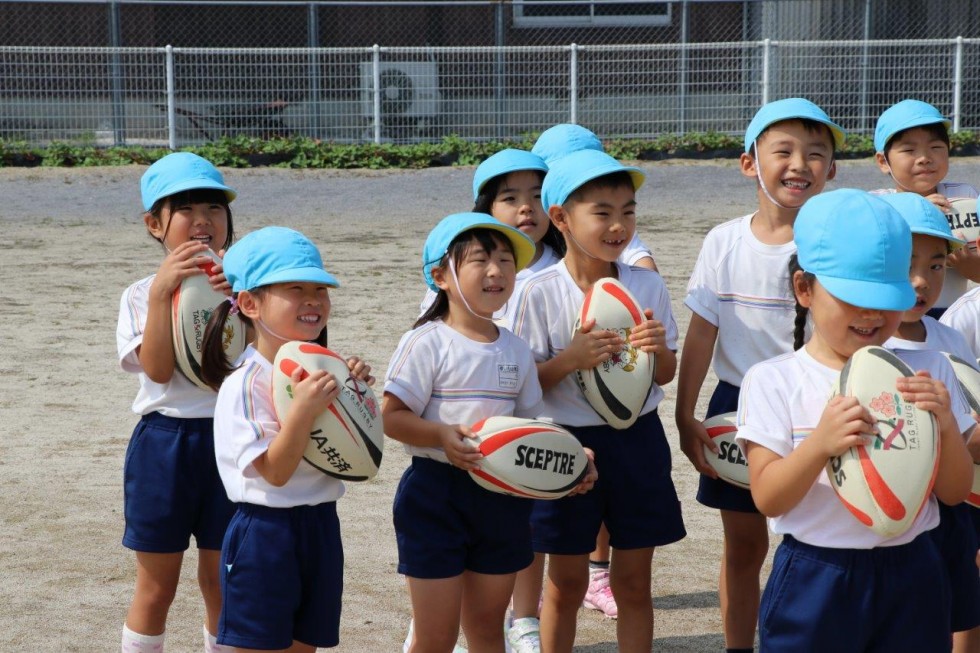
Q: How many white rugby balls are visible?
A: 8